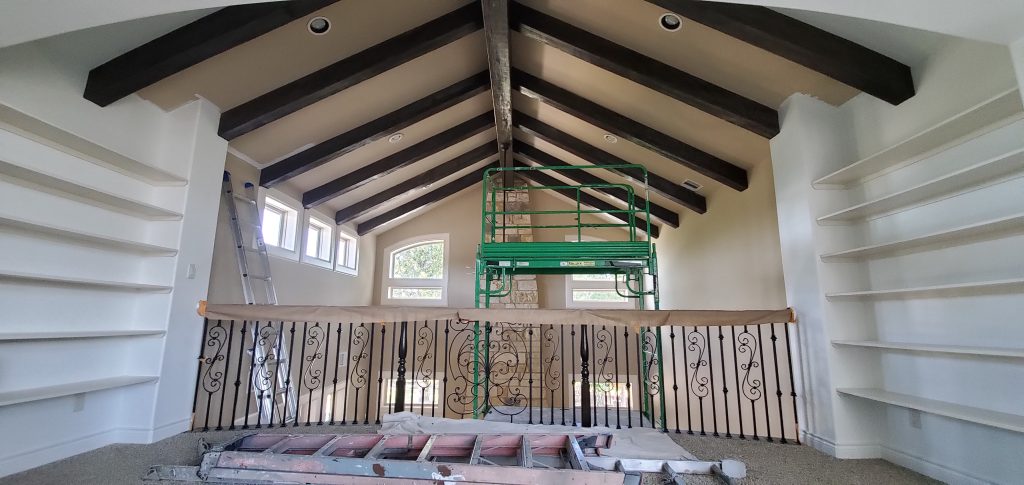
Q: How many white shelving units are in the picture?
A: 2